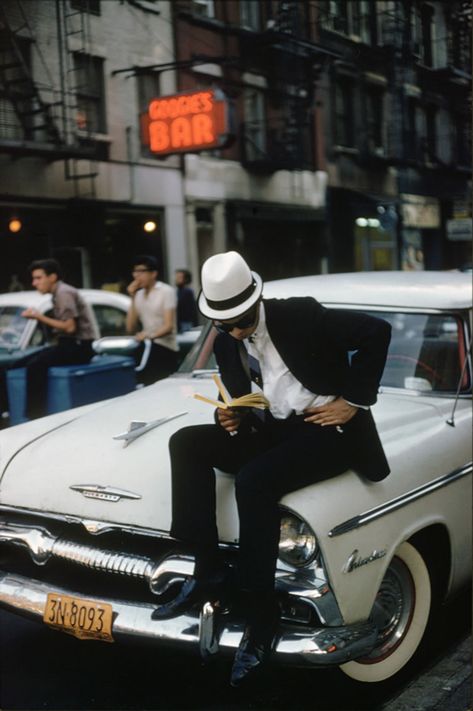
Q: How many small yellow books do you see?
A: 1